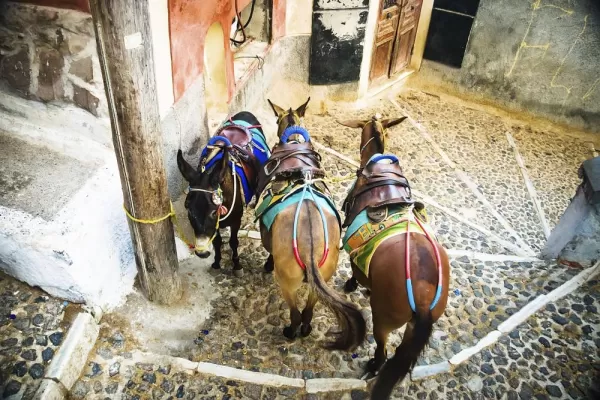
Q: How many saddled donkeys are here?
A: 3